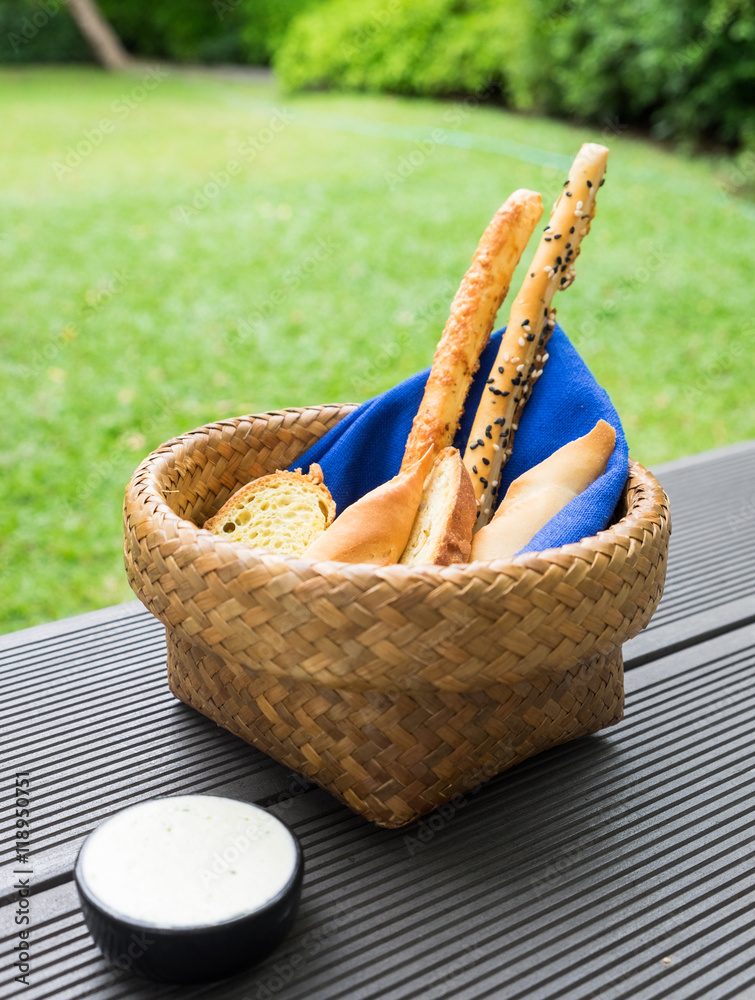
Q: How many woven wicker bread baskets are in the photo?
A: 1